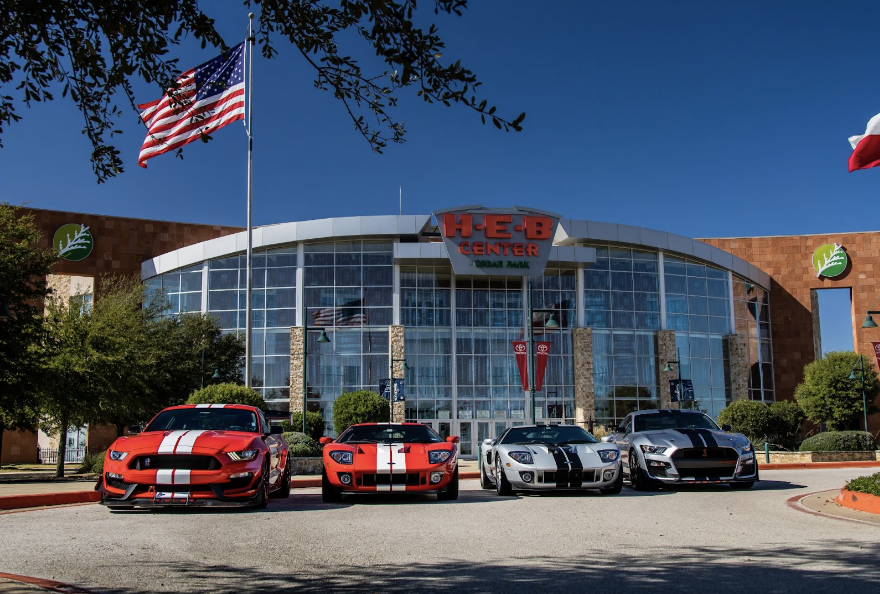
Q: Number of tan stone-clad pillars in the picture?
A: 5